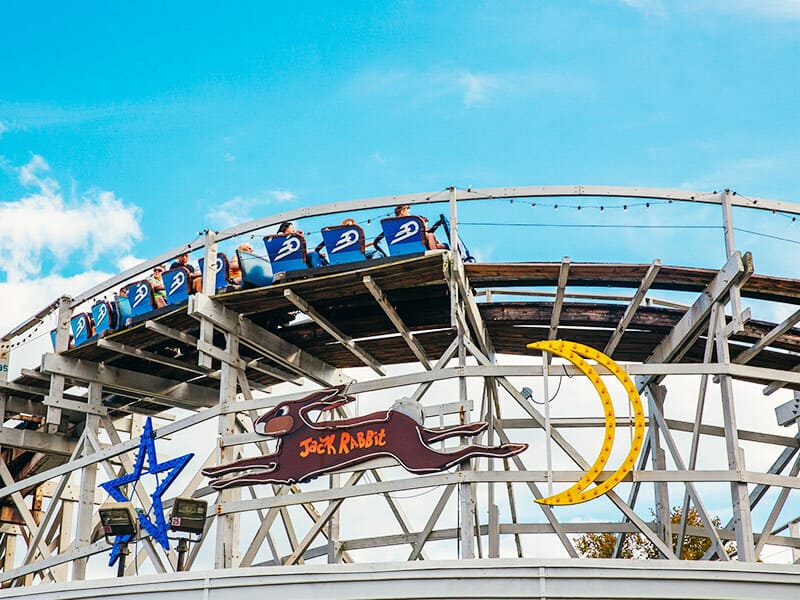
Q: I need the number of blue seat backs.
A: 9